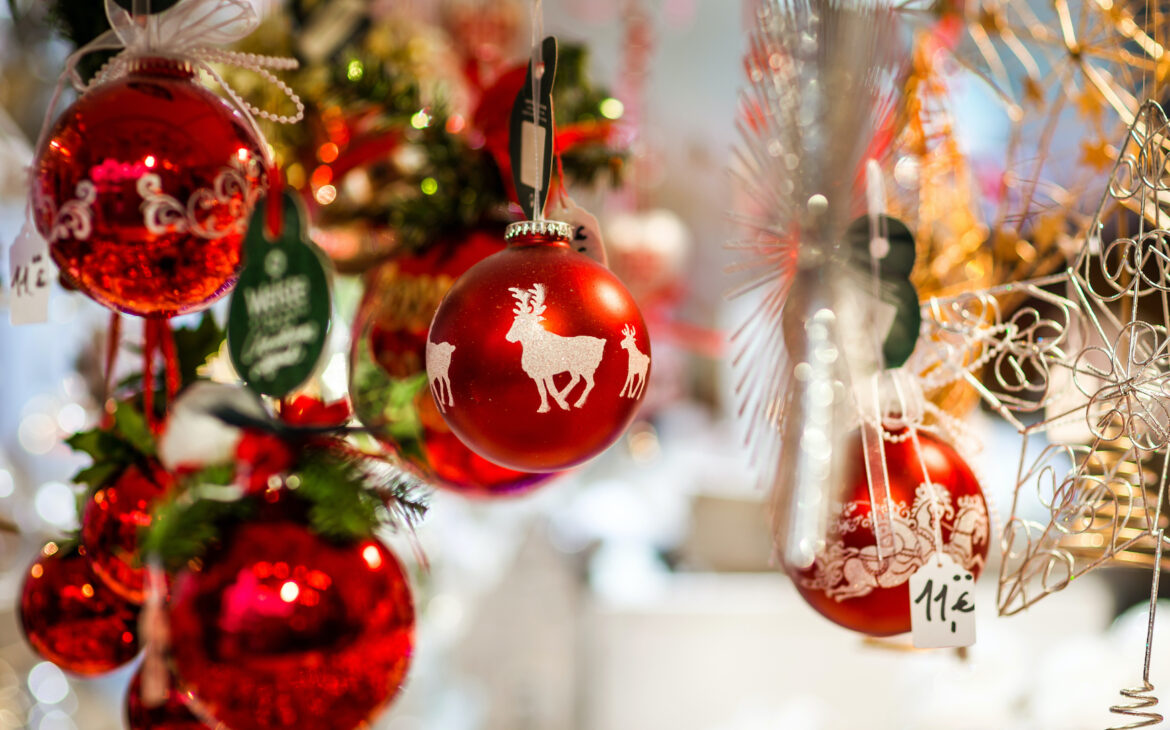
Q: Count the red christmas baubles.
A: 8